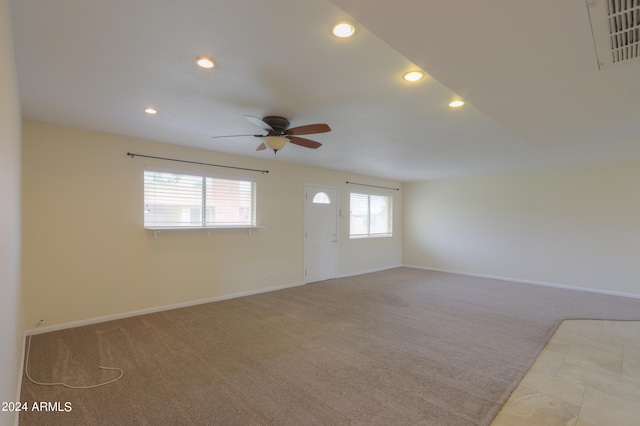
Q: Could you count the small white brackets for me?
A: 3